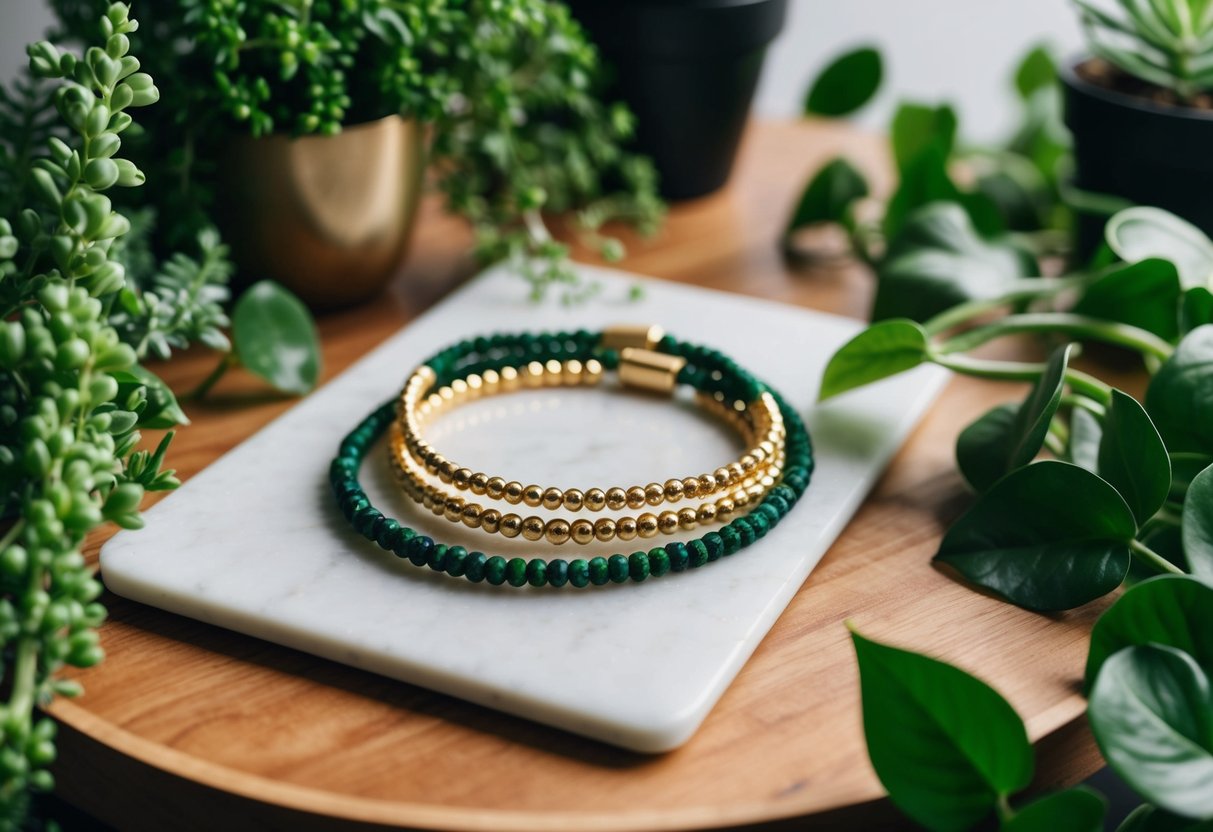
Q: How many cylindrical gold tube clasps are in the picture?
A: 2